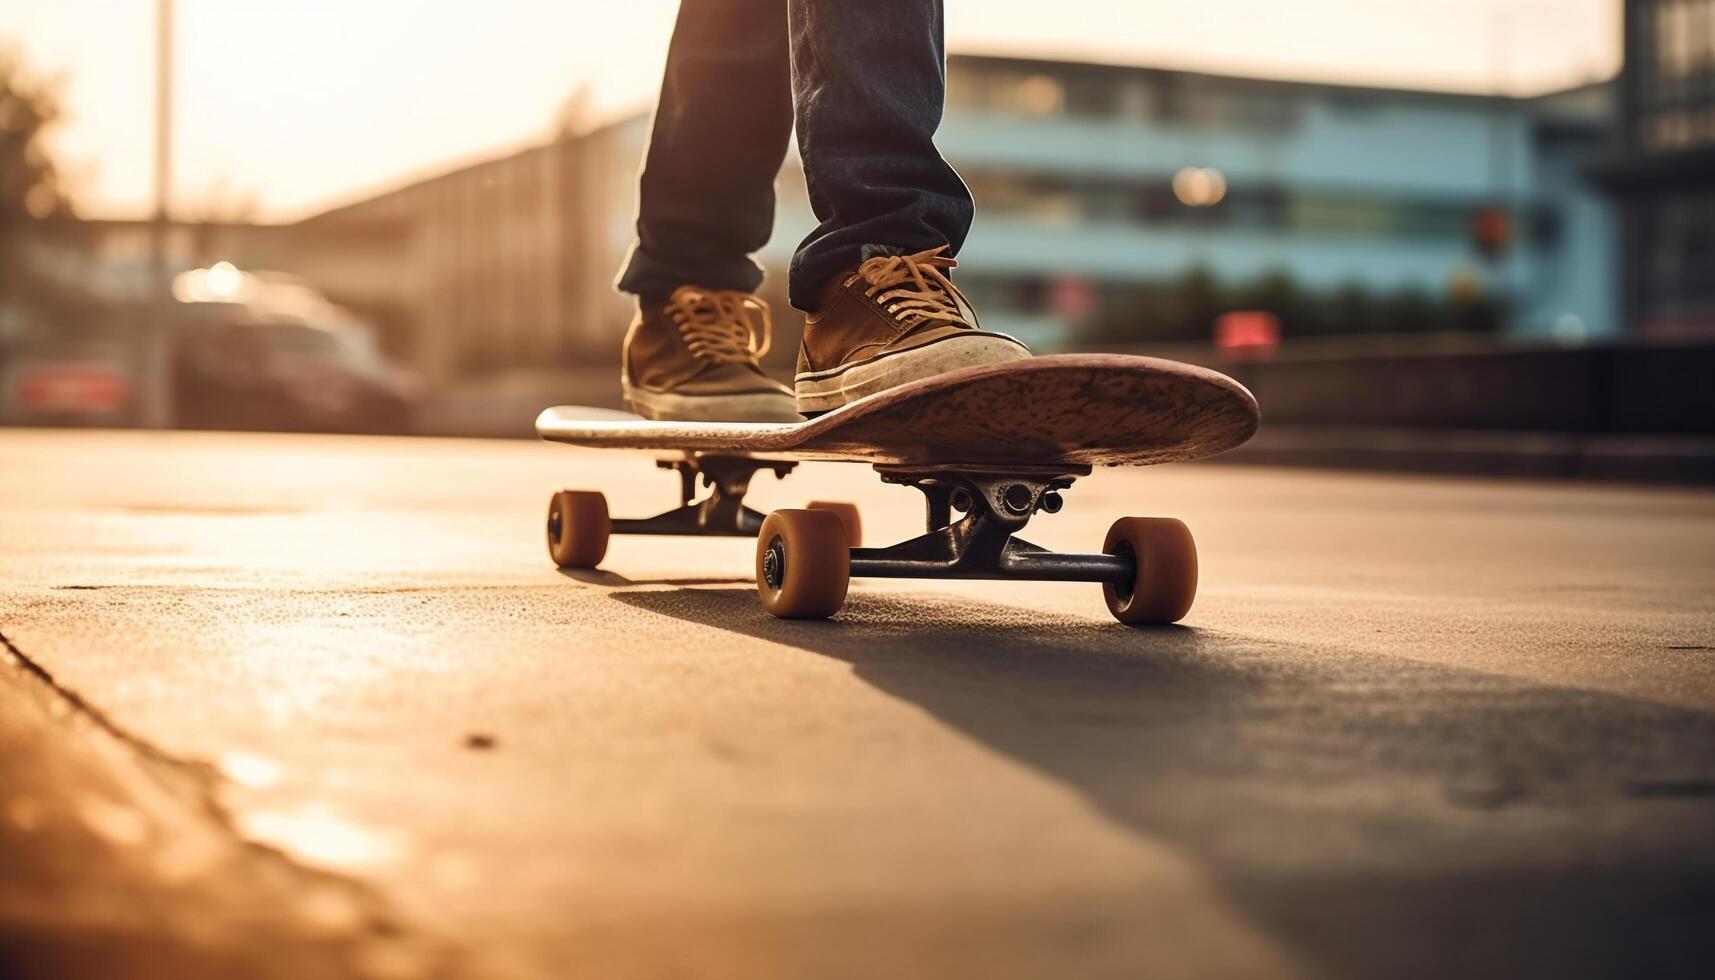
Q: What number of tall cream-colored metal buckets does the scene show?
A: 0